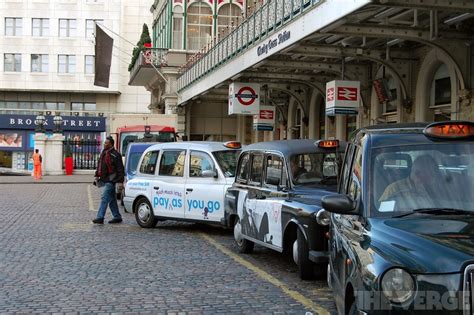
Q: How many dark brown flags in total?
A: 1